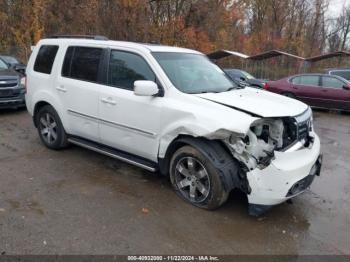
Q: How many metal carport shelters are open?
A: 3